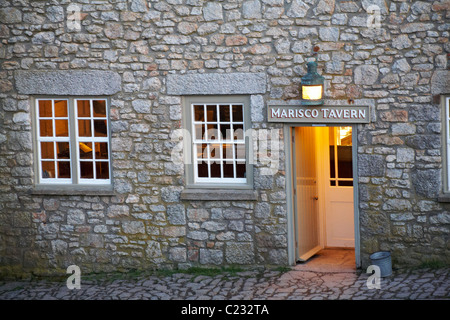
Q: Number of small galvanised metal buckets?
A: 1